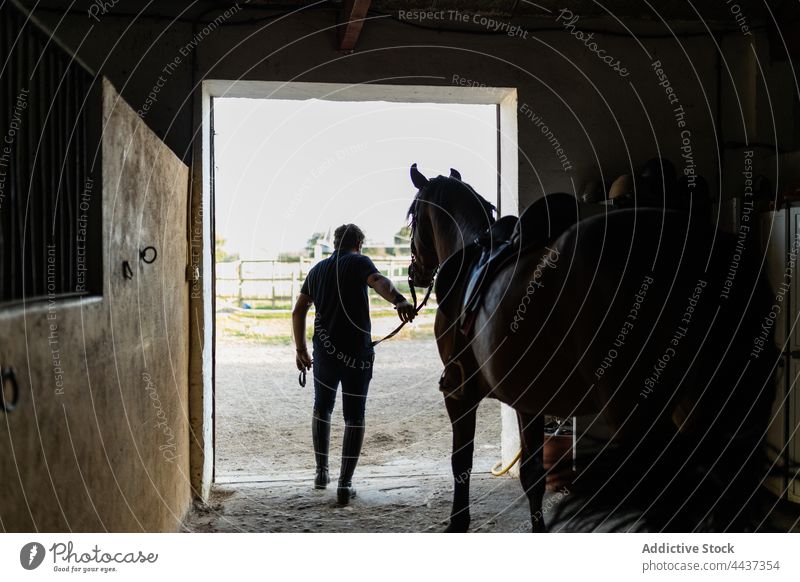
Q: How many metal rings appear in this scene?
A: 3